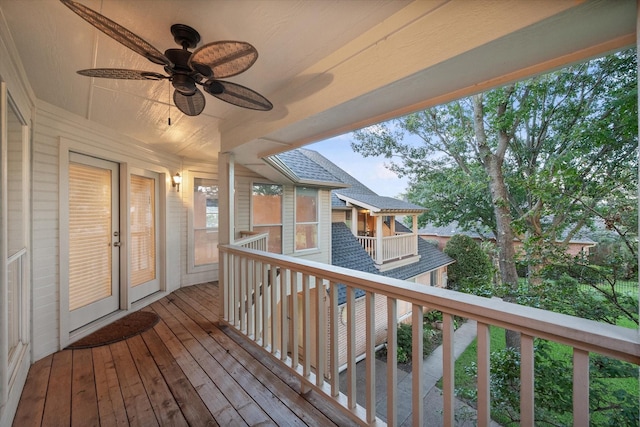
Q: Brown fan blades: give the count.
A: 5